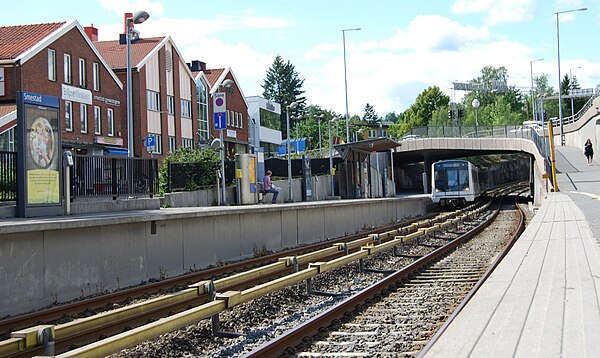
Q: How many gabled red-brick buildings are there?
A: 3